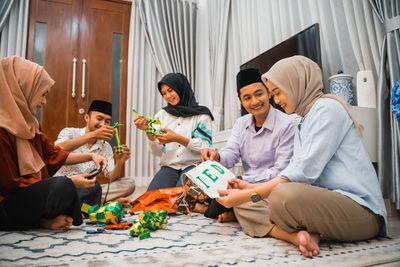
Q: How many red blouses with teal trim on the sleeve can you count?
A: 0